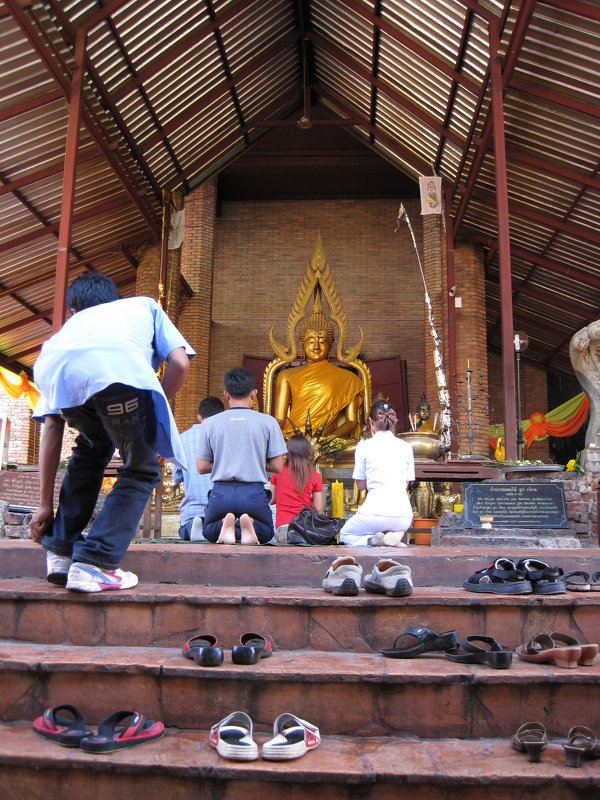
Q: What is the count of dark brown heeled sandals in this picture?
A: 2